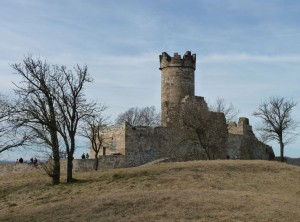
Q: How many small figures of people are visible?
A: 6